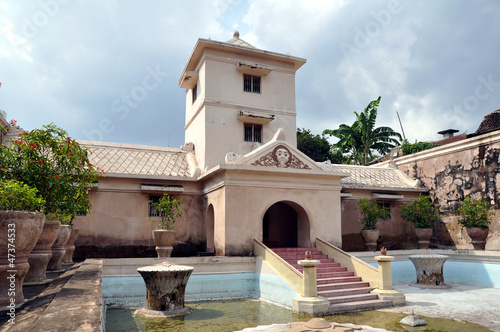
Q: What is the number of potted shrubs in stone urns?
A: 8